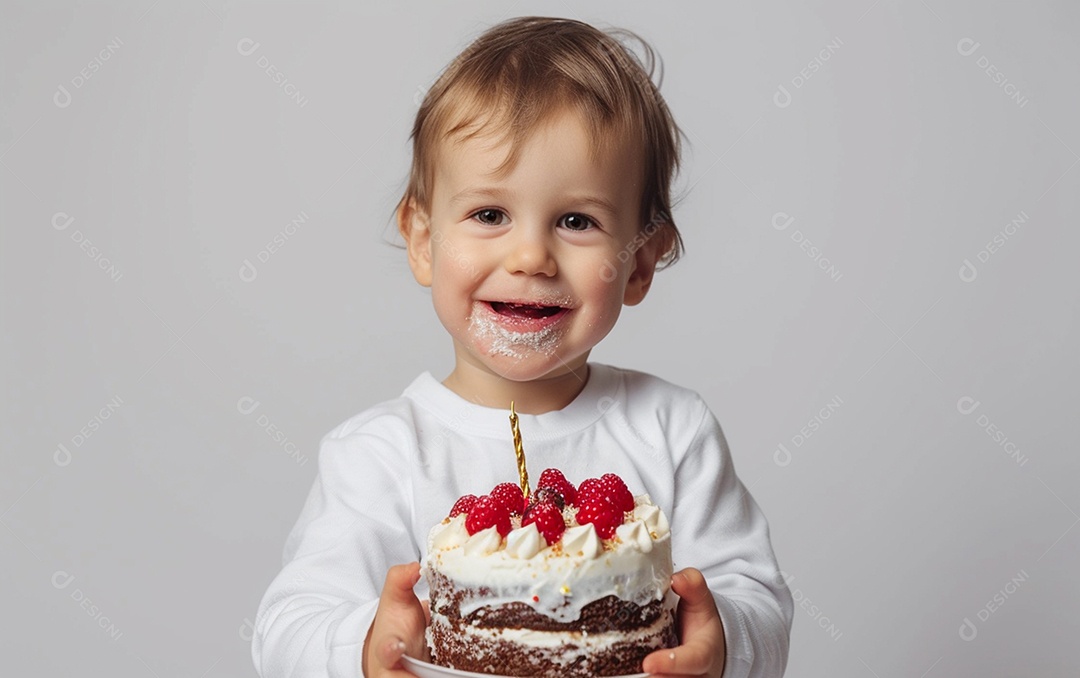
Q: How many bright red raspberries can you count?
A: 8